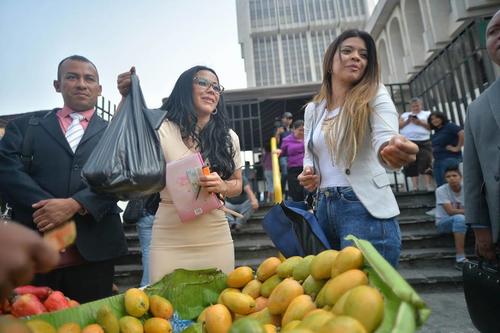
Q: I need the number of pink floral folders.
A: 1